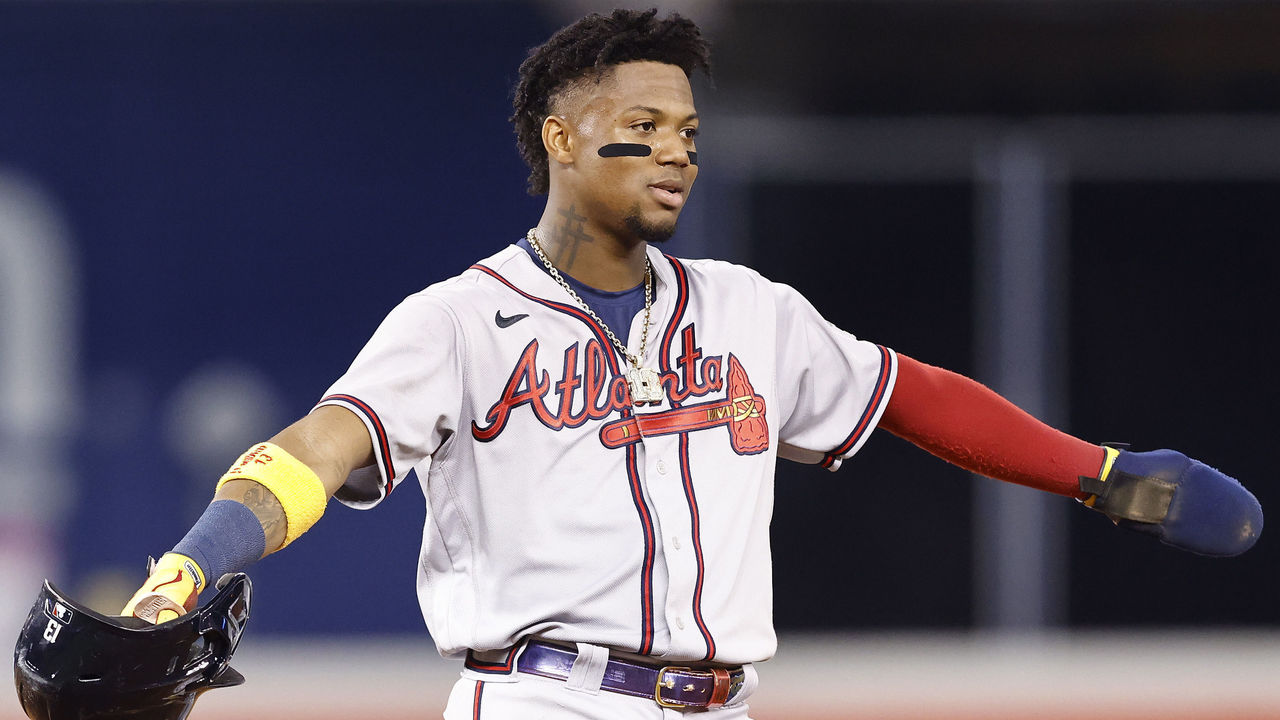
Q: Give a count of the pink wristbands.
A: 0